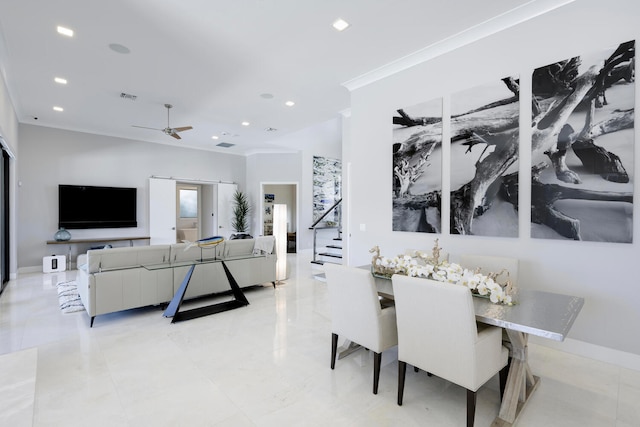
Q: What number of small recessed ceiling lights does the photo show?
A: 7